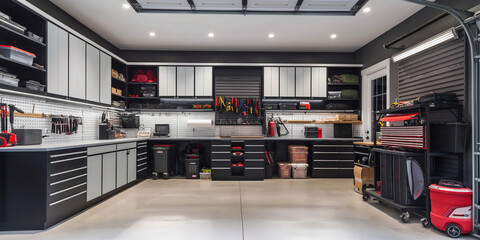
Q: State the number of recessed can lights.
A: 6